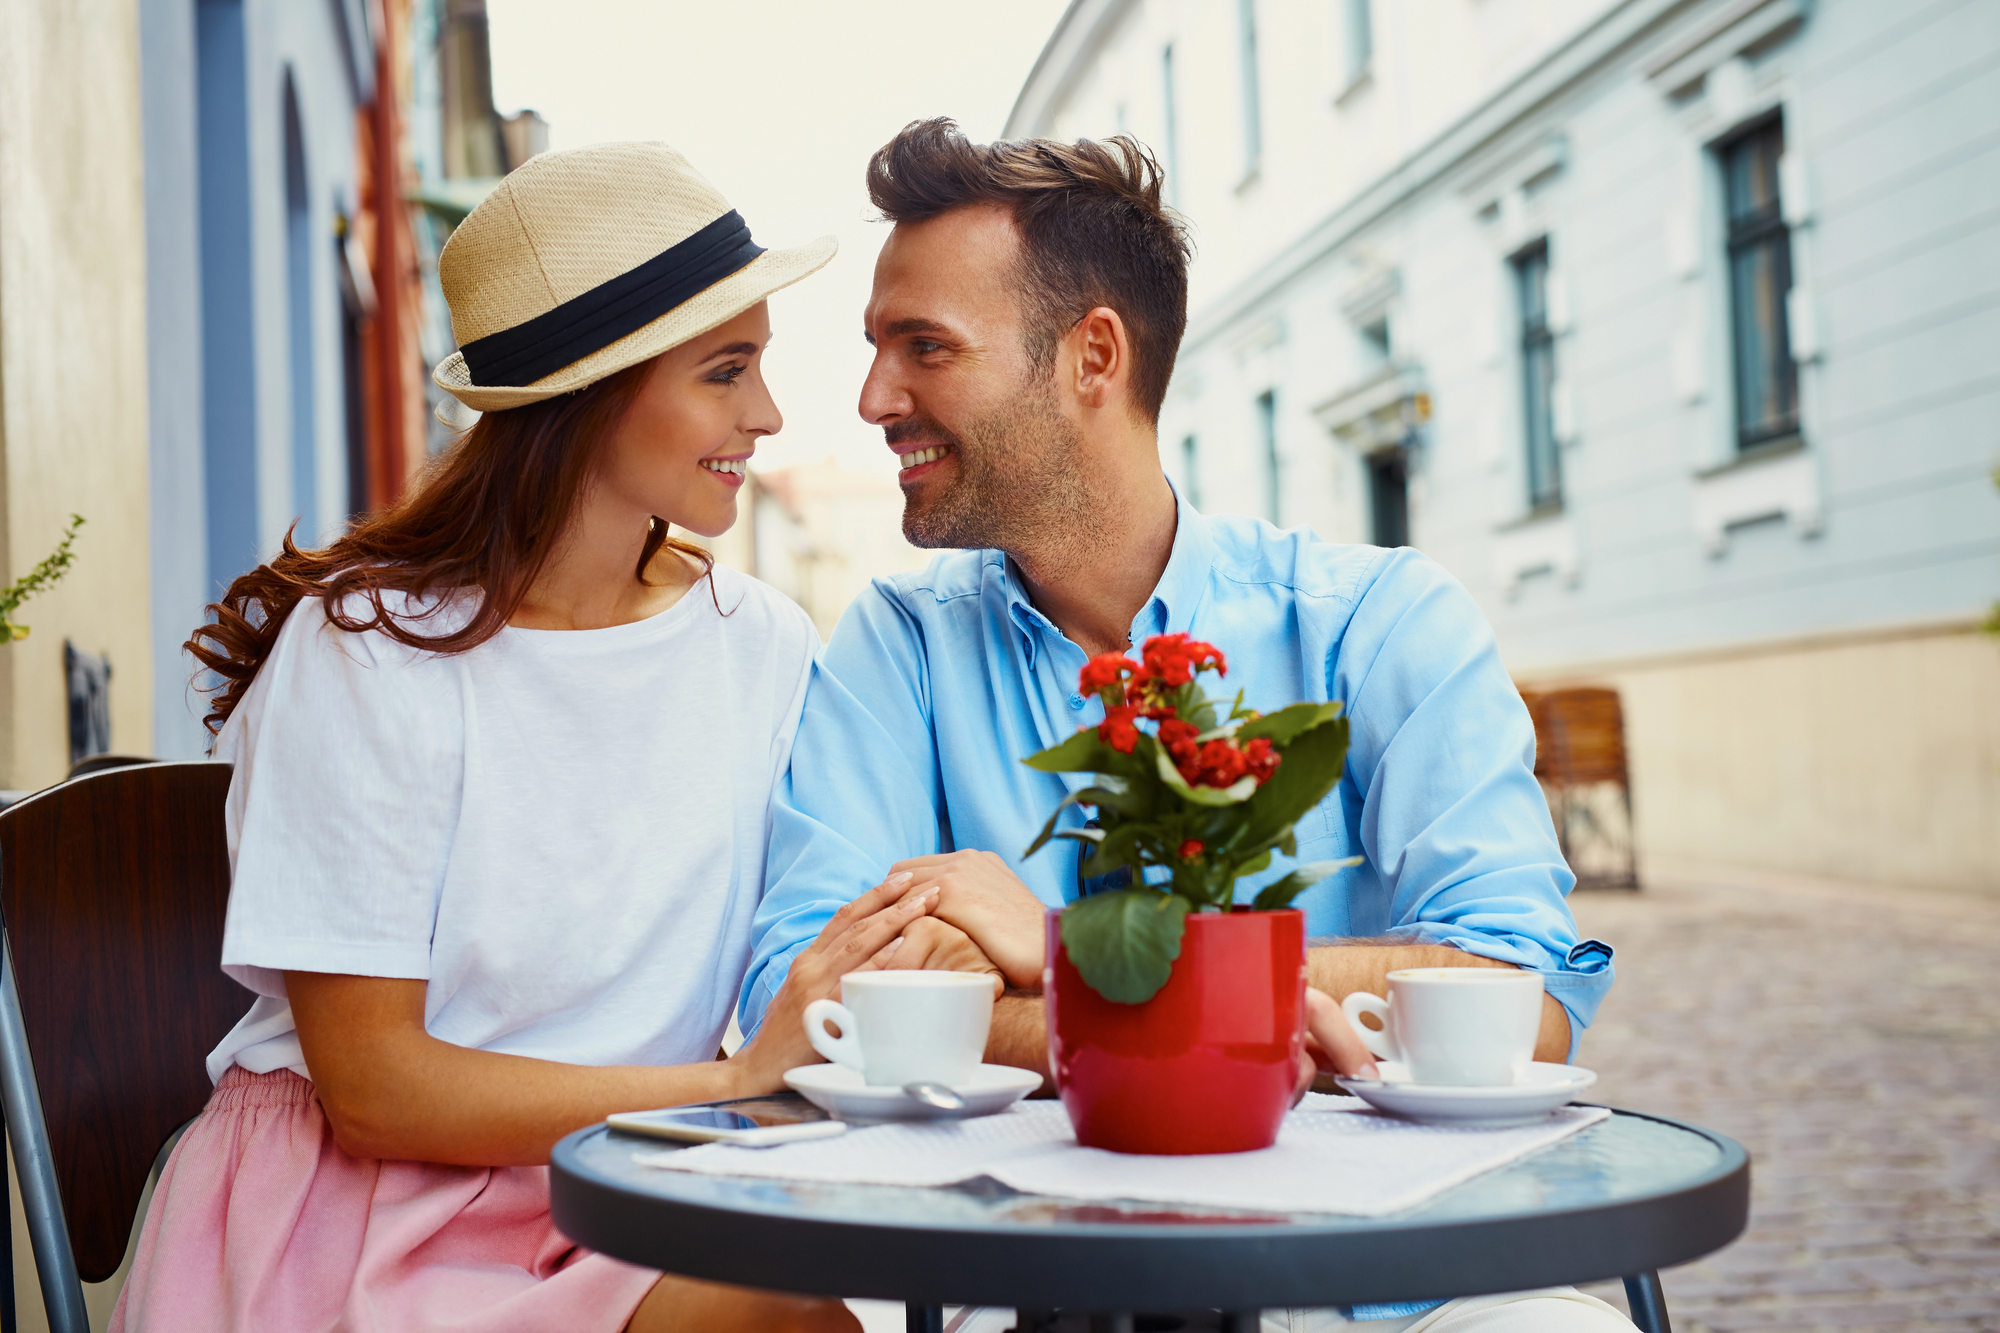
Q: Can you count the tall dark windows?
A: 2